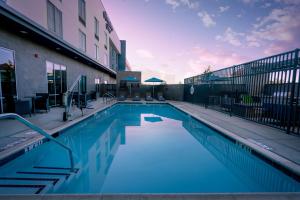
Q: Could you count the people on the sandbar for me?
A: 0